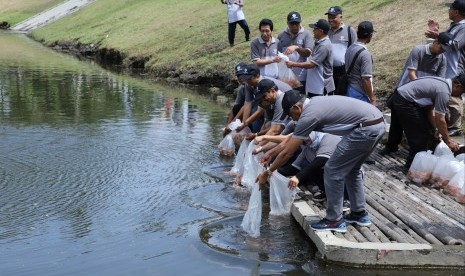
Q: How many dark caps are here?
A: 11